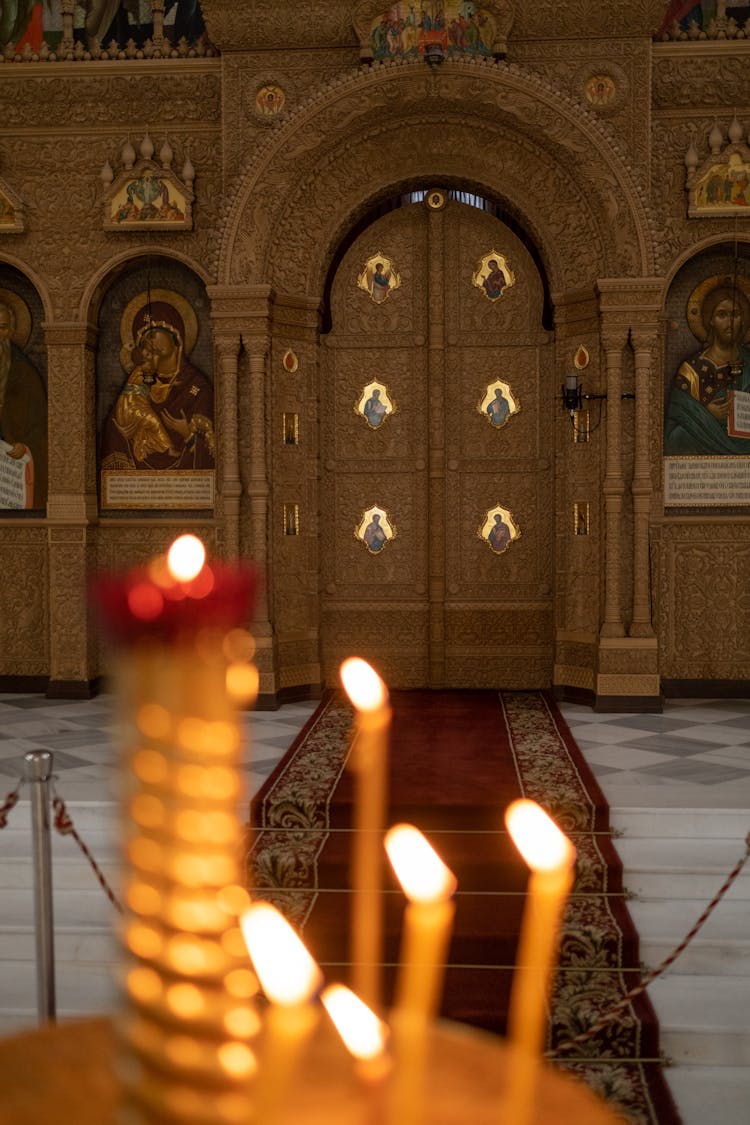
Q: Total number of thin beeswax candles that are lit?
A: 5